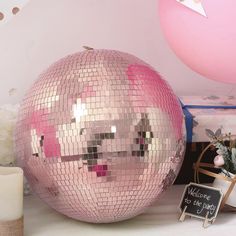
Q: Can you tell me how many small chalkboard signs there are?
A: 1